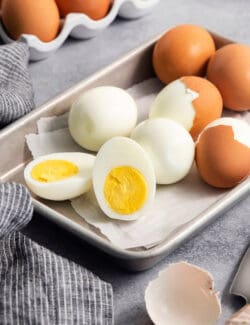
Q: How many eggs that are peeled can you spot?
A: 3